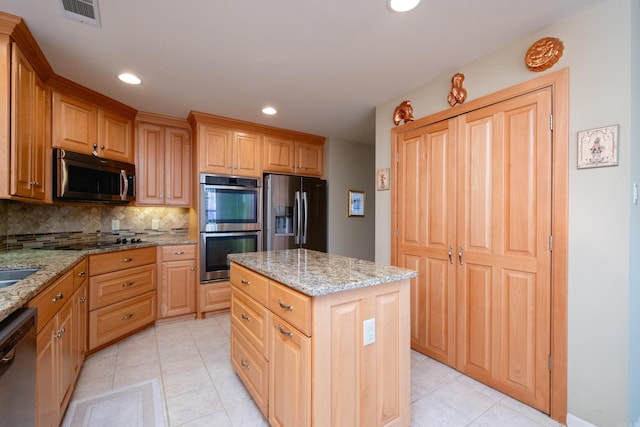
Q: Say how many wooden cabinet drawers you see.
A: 11